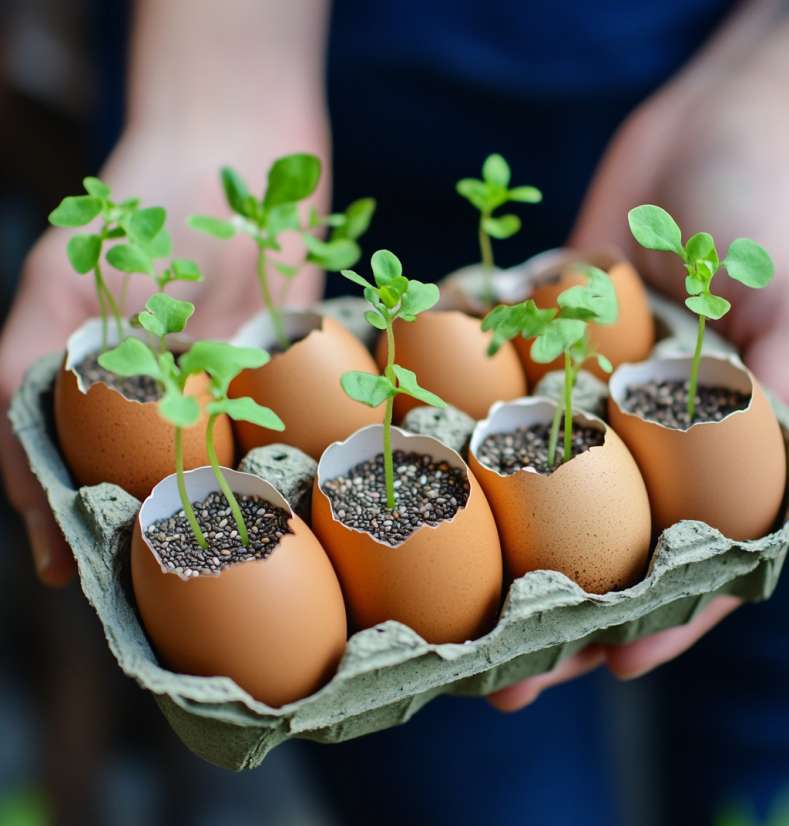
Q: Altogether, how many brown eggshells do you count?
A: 8